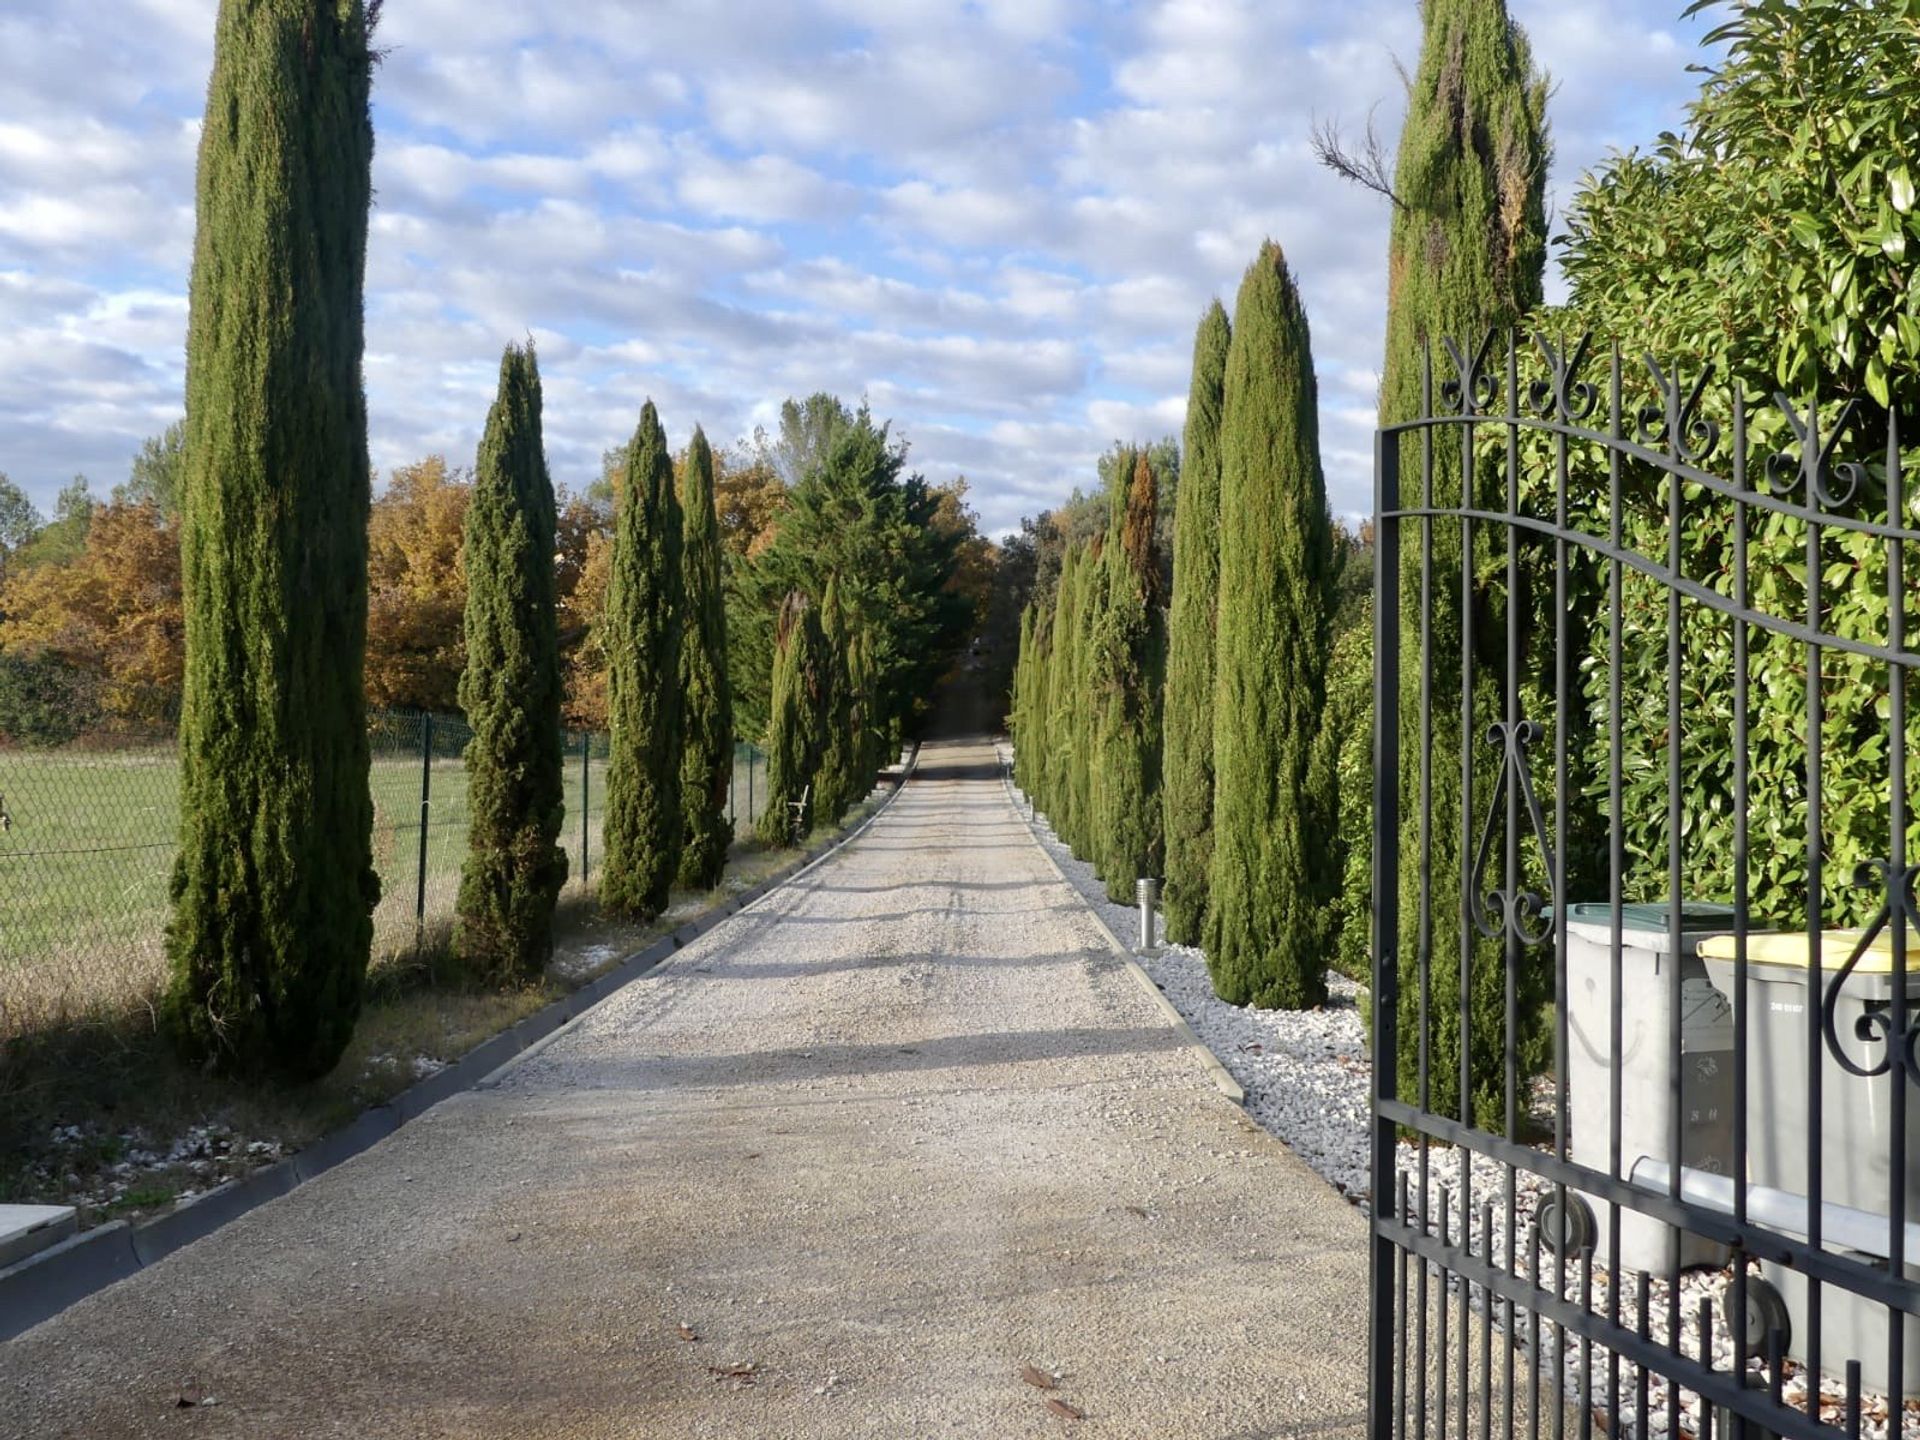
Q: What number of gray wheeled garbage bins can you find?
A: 2